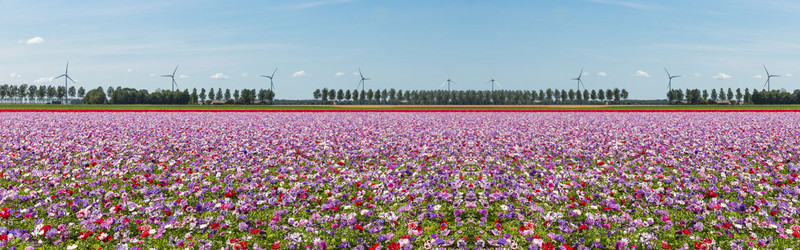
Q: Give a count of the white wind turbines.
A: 9